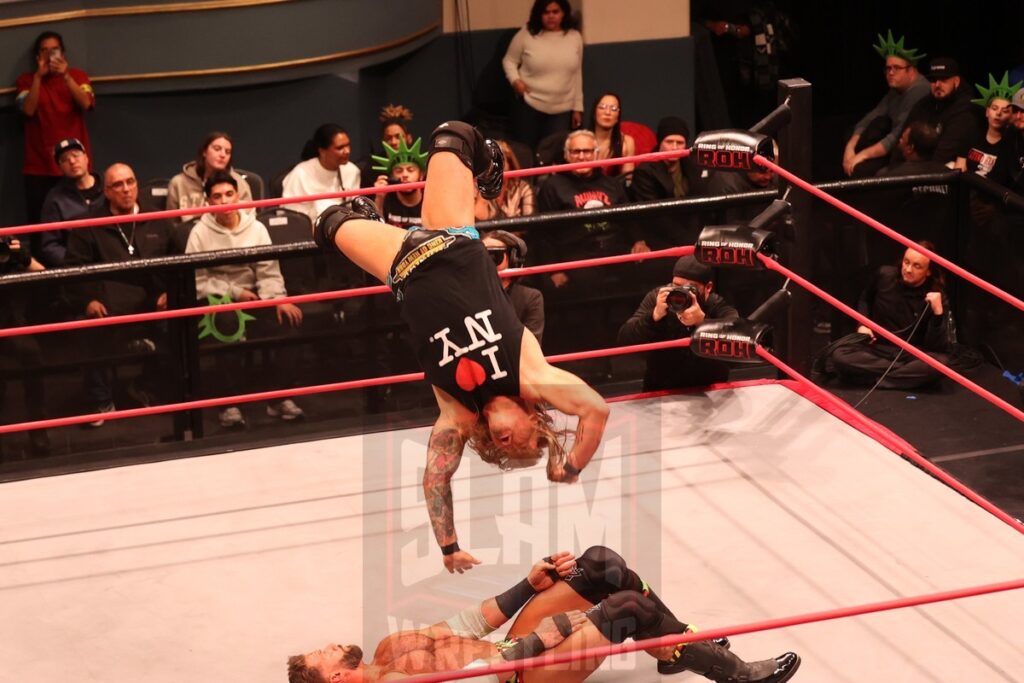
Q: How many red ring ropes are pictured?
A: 7